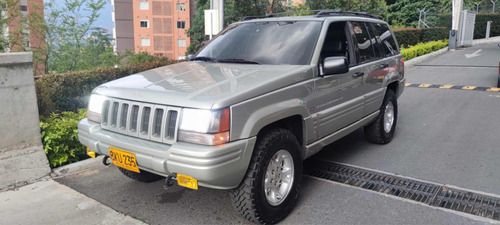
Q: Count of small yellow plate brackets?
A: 2